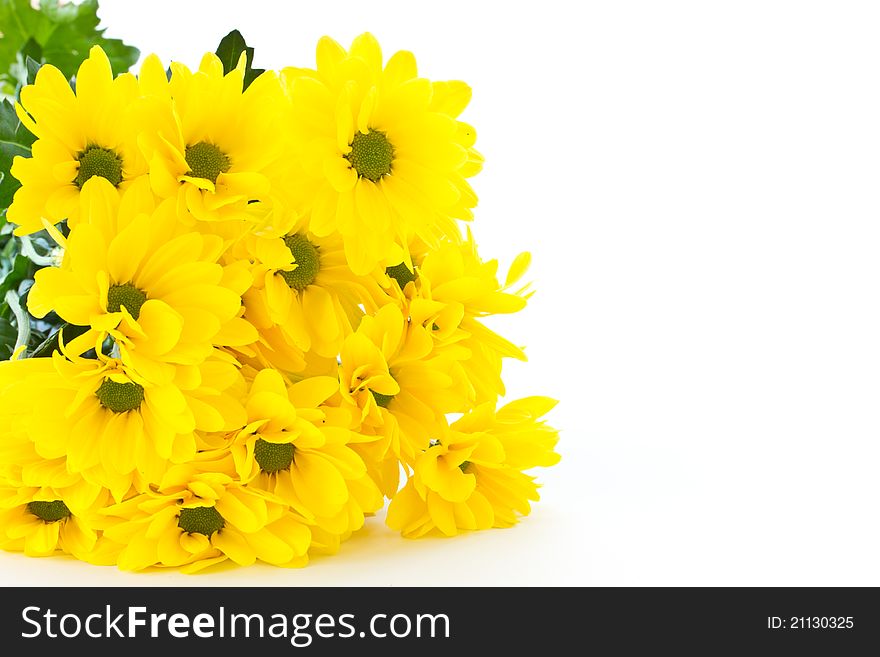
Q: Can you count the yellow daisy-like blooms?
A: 13